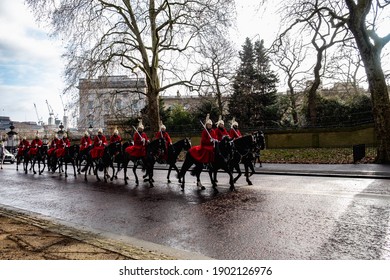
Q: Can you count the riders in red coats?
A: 12